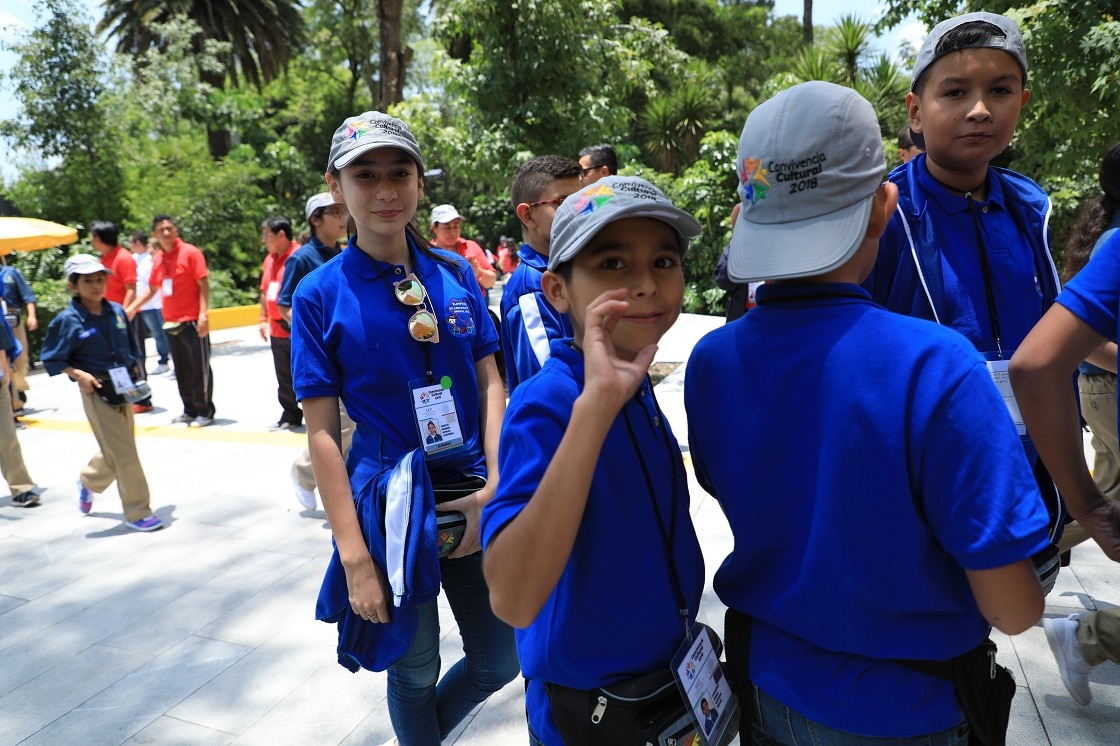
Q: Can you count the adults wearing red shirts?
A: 4